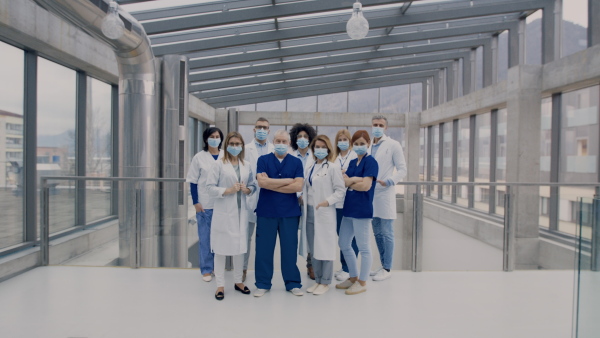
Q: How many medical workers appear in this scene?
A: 9